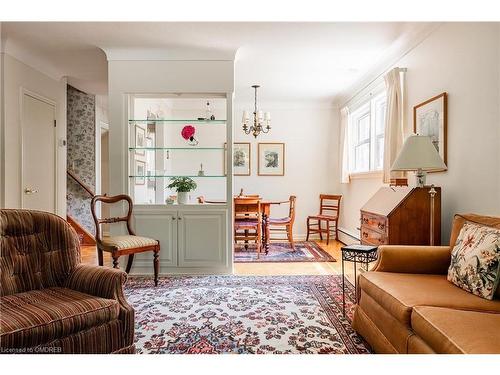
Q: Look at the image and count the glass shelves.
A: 3